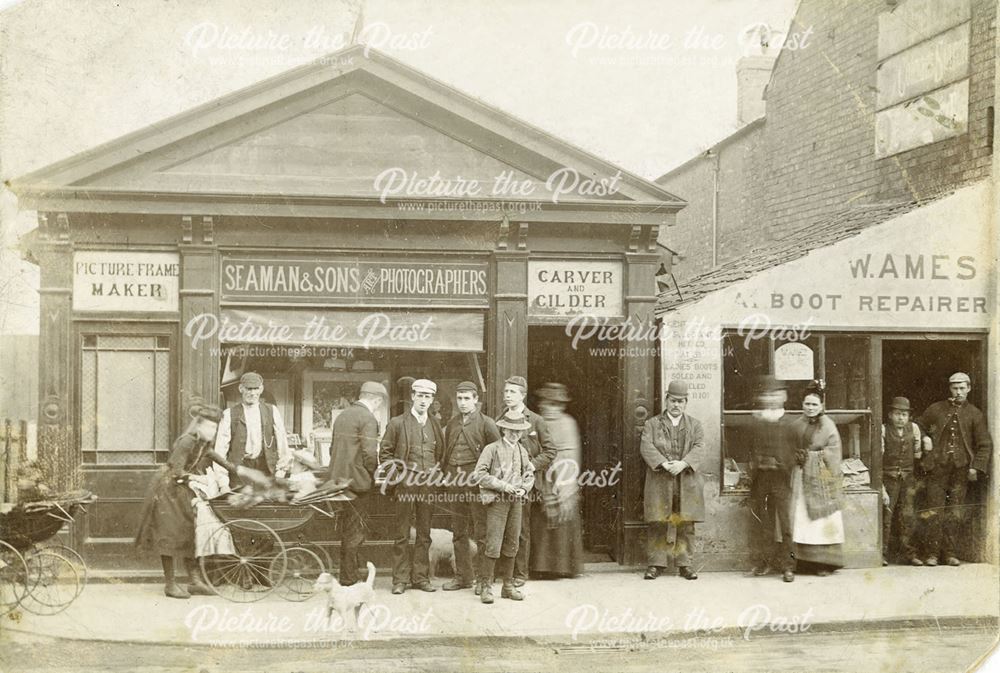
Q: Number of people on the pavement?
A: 13